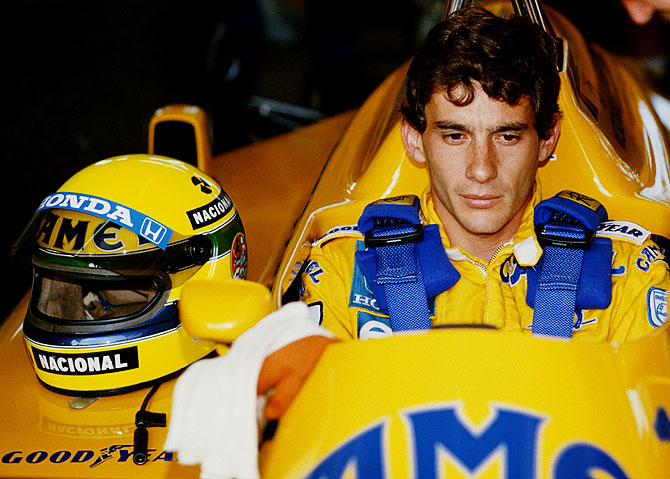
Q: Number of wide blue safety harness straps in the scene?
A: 2